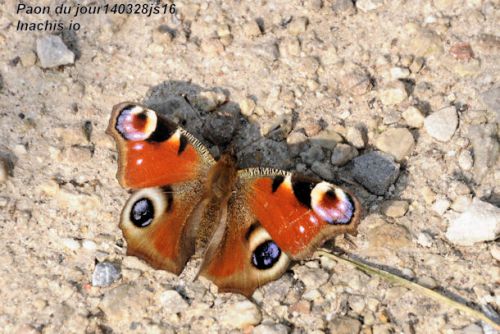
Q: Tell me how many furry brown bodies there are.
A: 1